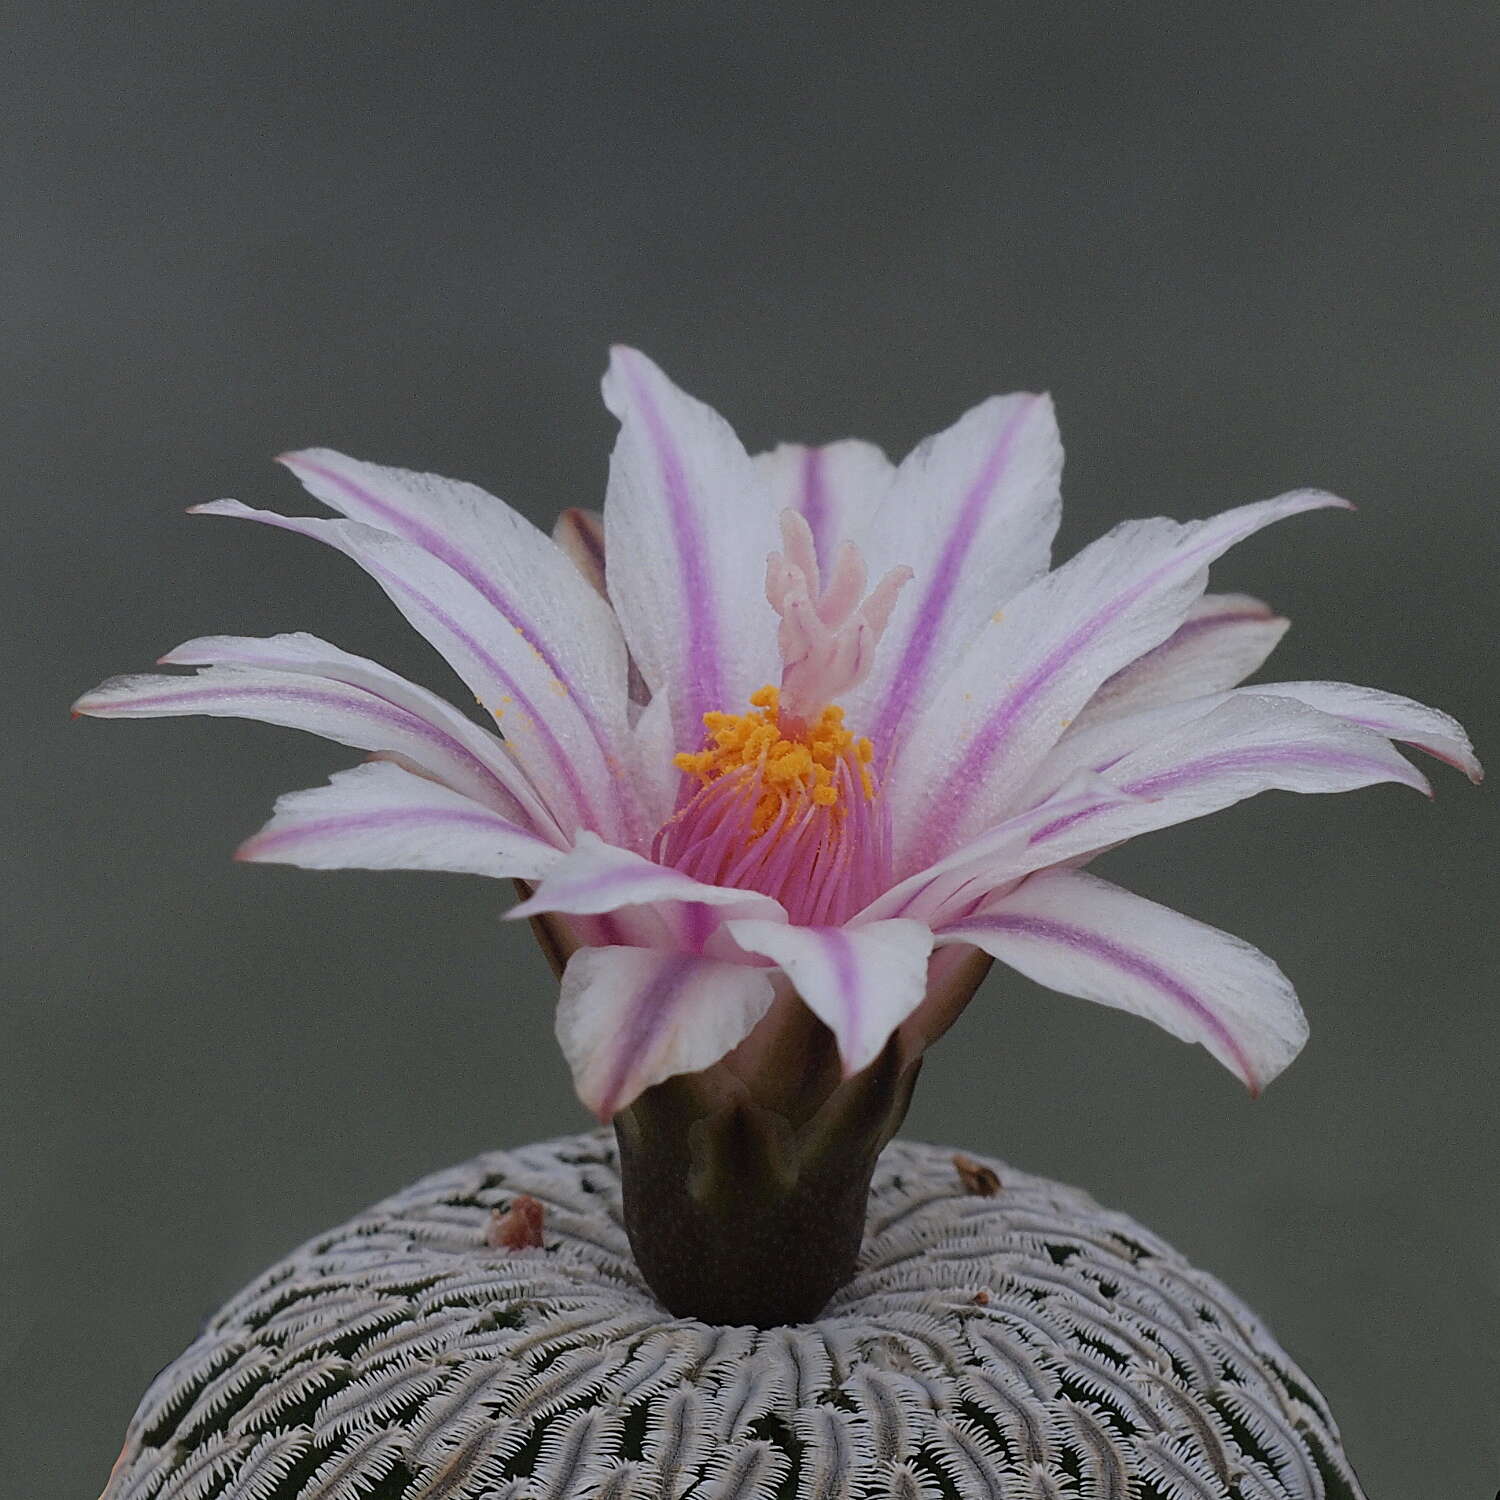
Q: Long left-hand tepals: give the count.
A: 5